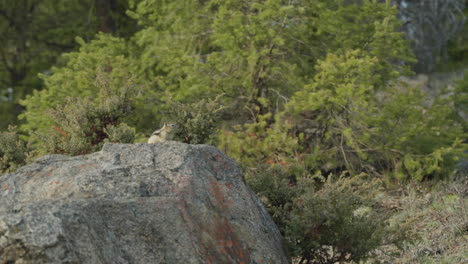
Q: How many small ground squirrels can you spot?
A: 1